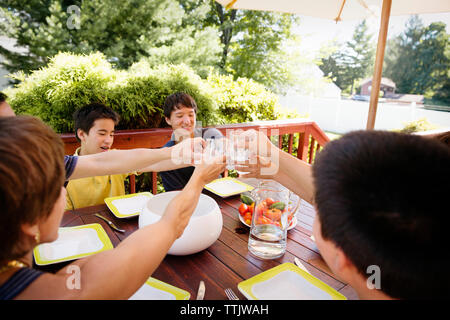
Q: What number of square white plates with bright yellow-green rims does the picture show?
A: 5